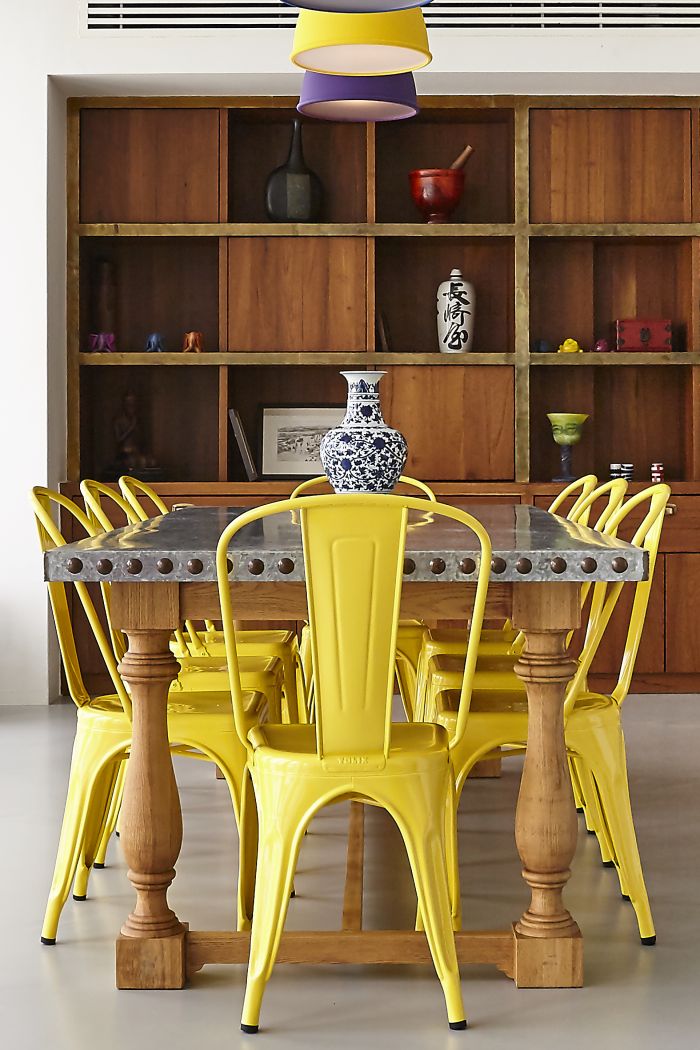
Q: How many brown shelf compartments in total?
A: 12